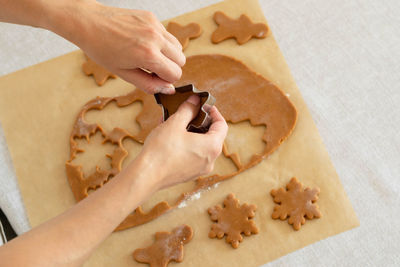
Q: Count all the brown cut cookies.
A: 6